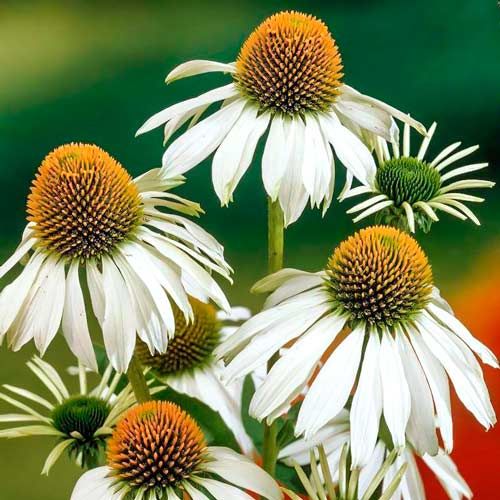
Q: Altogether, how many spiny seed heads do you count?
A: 7